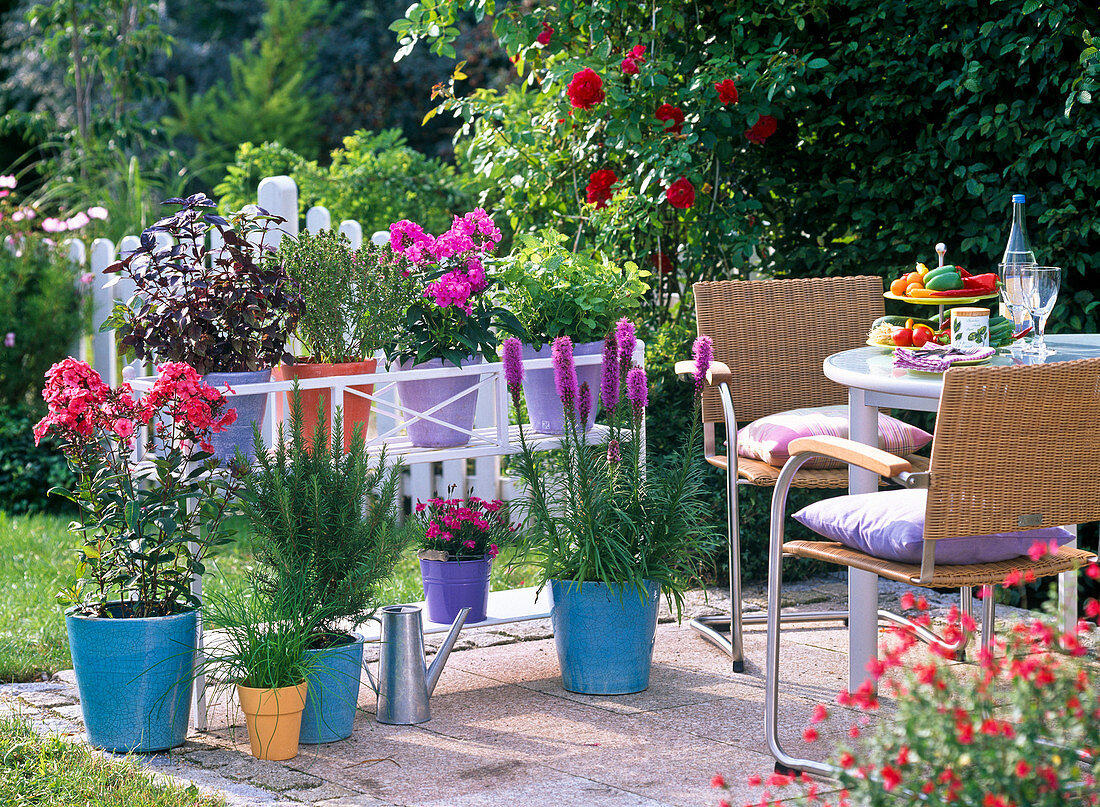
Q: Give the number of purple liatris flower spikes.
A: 8